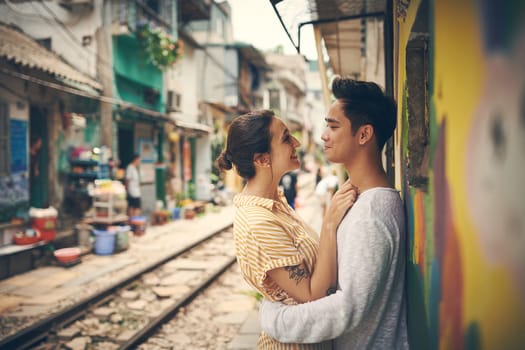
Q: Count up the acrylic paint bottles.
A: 0